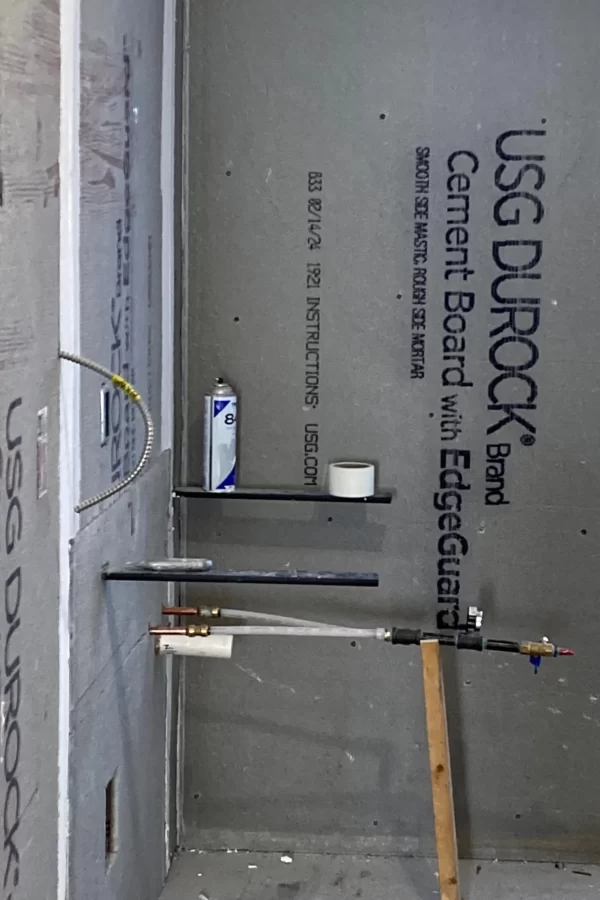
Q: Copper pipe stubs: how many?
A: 2